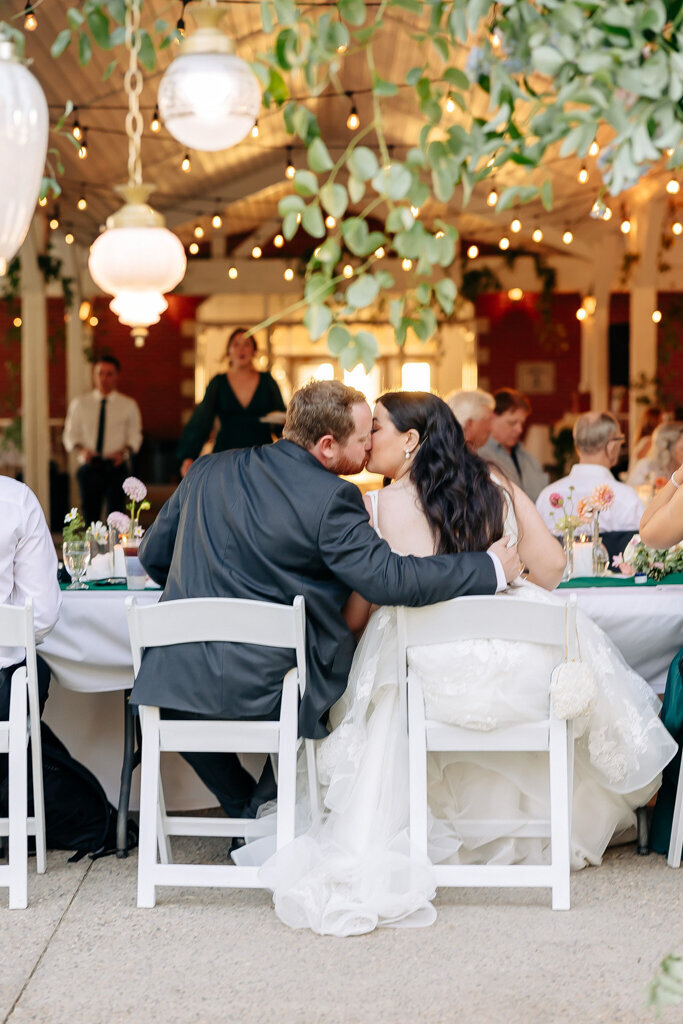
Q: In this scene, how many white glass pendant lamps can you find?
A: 3